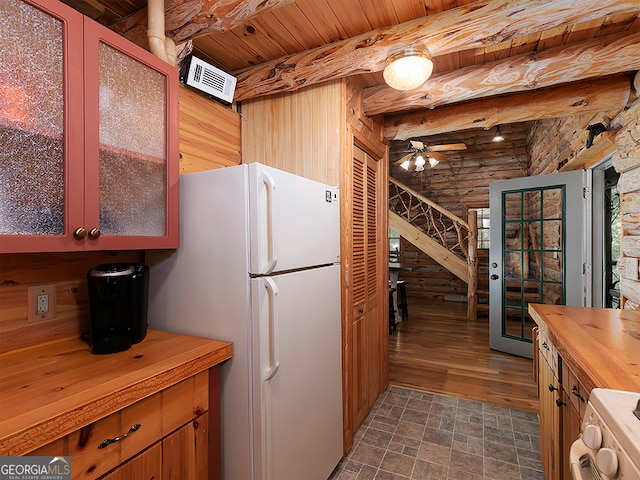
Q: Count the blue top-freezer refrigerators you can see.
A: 0